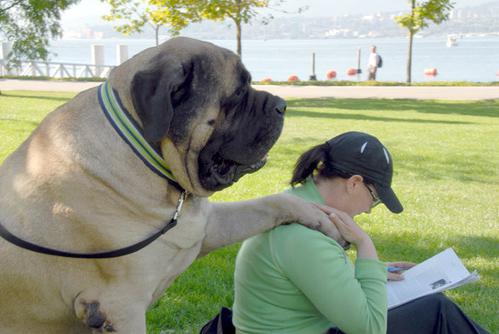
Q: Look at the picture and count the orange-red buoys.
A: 5